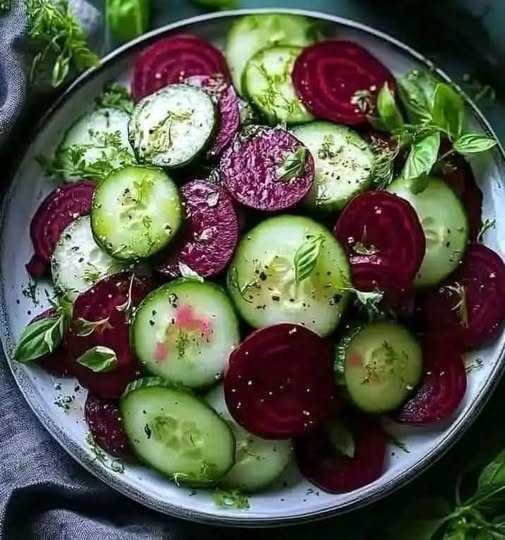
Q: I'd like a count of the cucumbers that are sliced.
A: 13